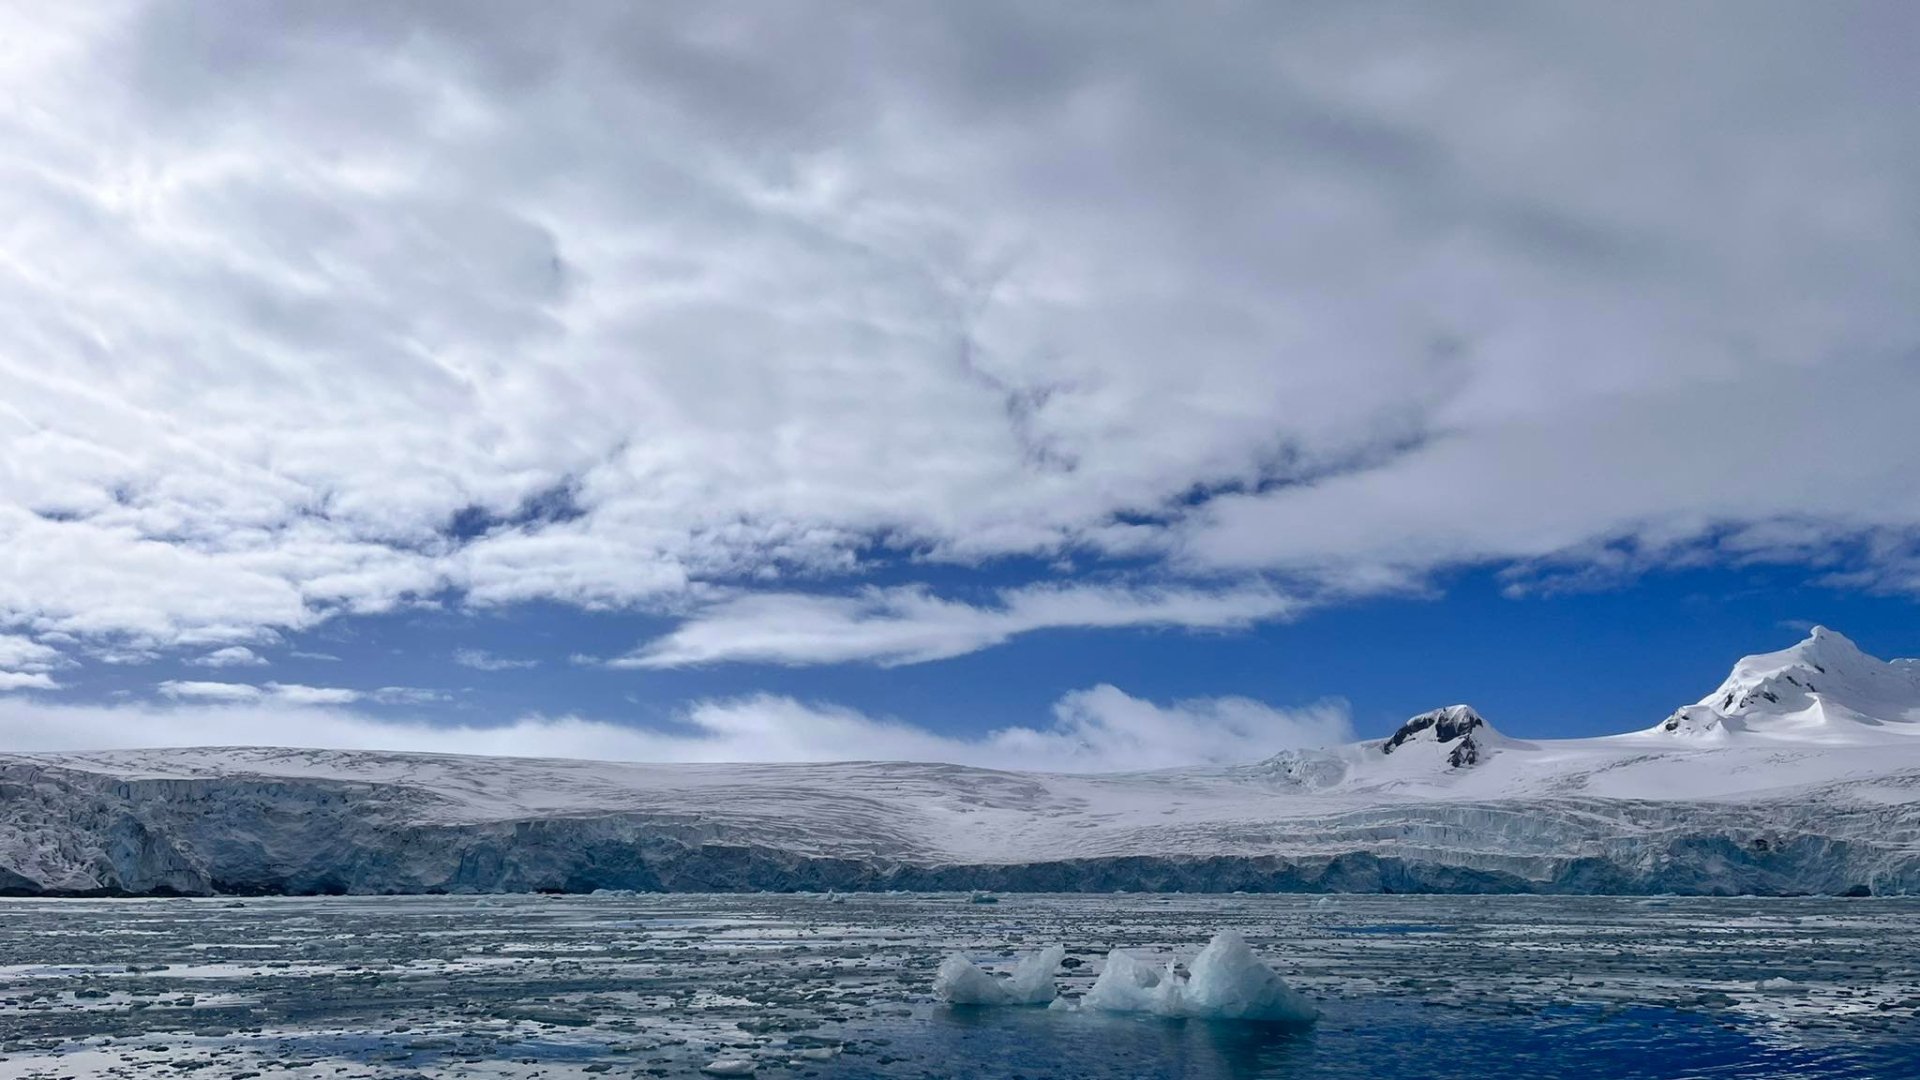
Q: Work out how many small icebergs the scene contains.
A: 2